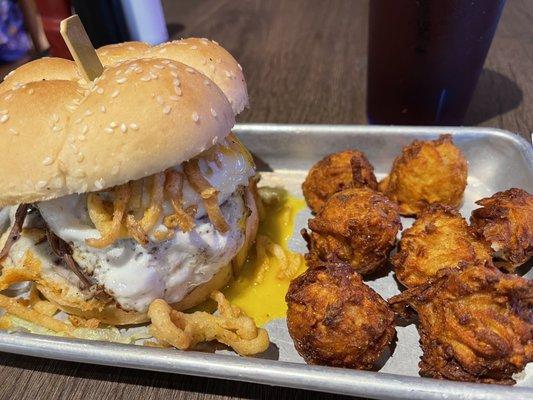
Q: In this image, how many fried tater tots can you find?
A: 7